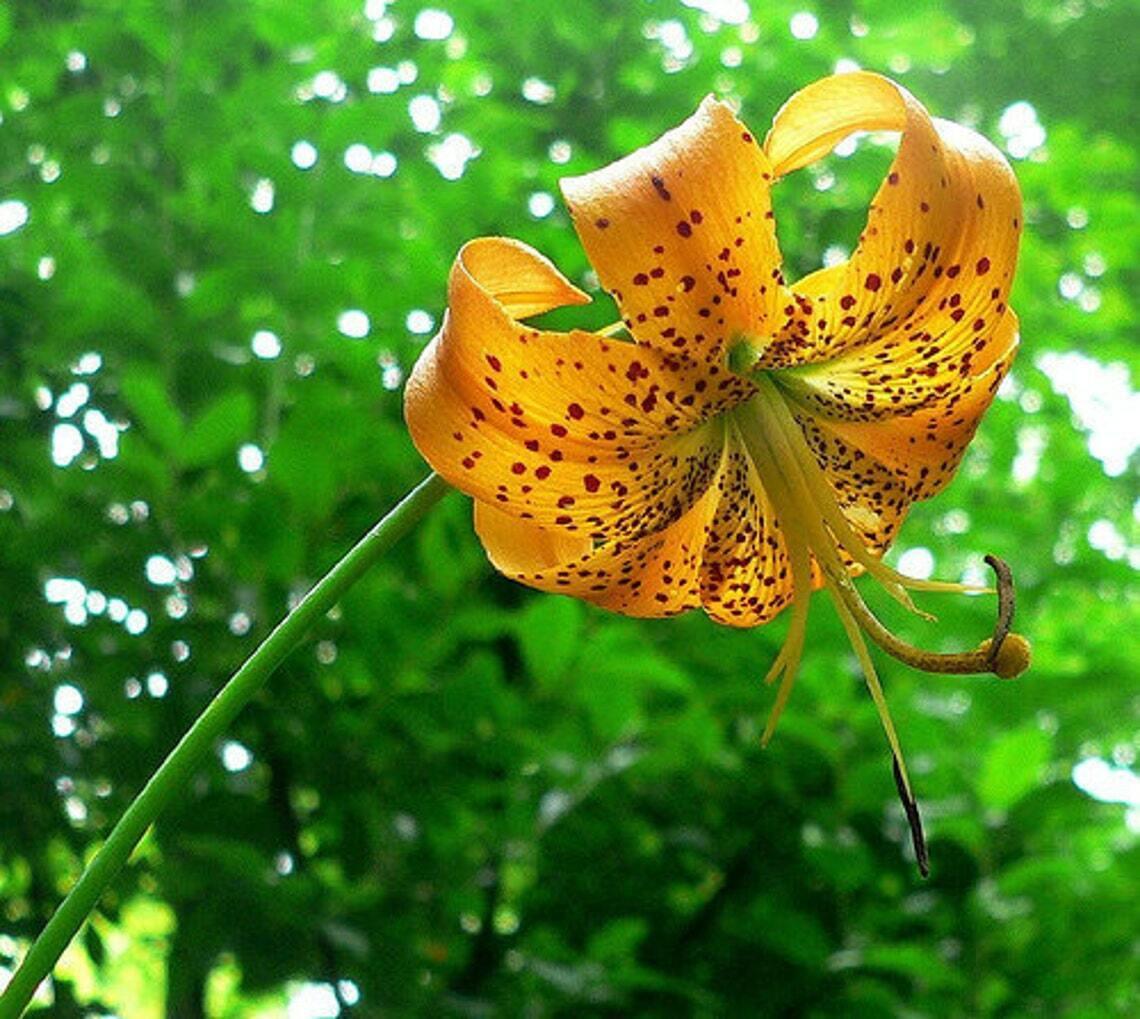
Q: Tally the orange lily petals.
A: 6